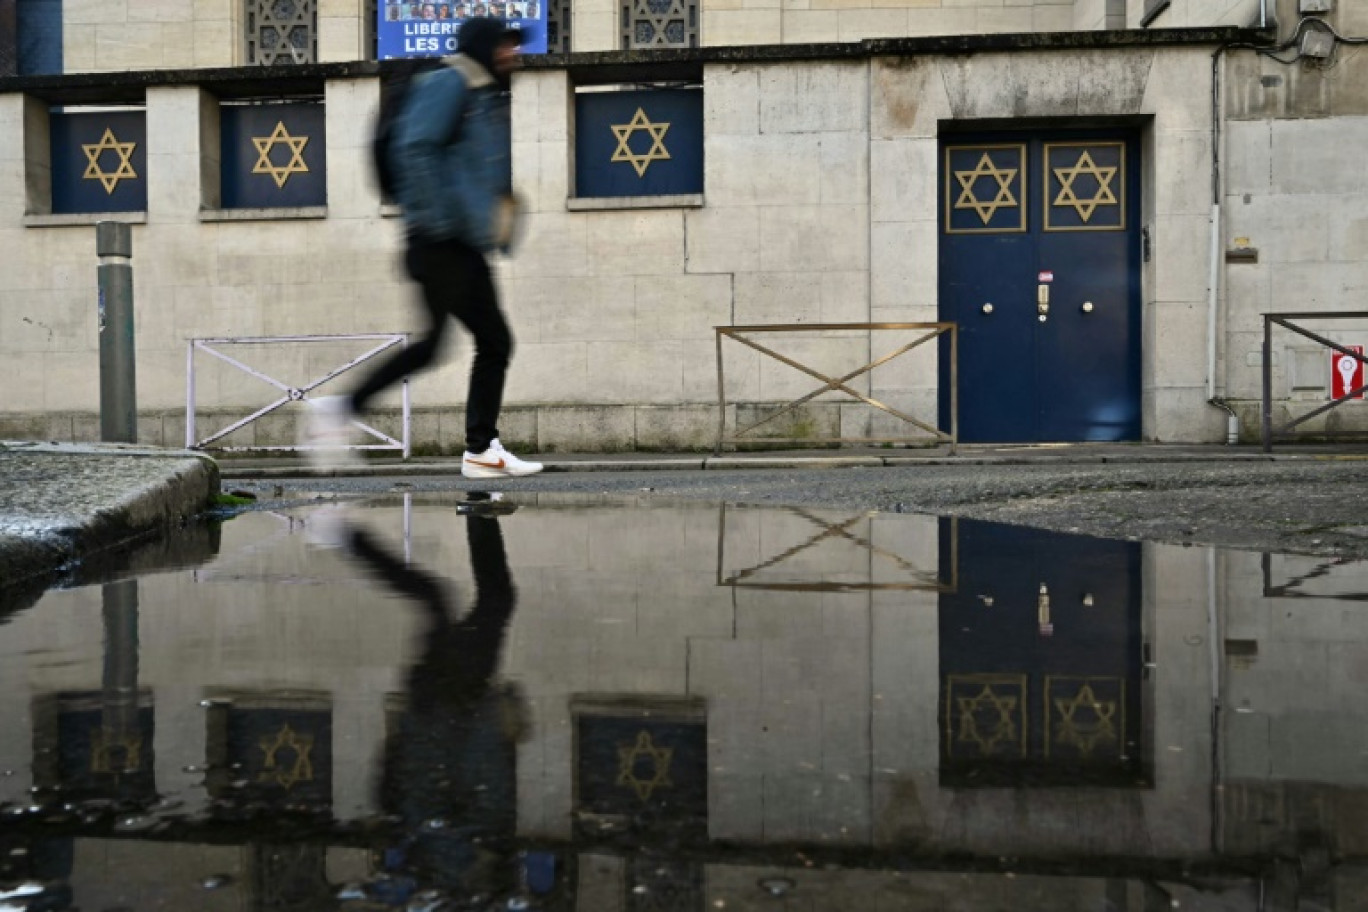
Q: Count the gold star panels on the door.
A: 2